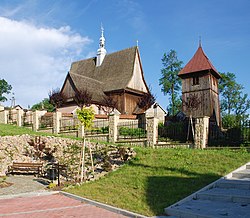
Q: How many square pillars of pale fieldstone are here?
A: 8